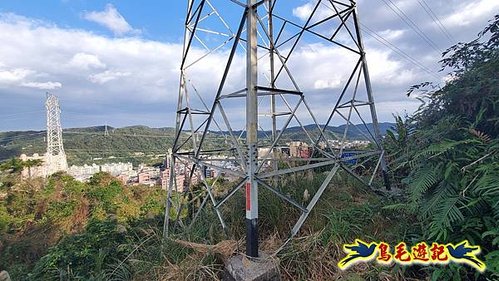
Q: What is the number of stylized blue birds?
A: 2